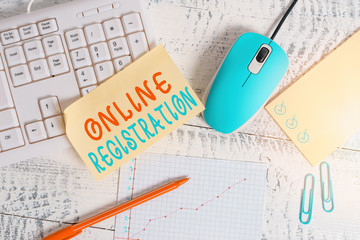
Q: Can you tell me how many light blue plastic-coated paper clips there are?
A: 2